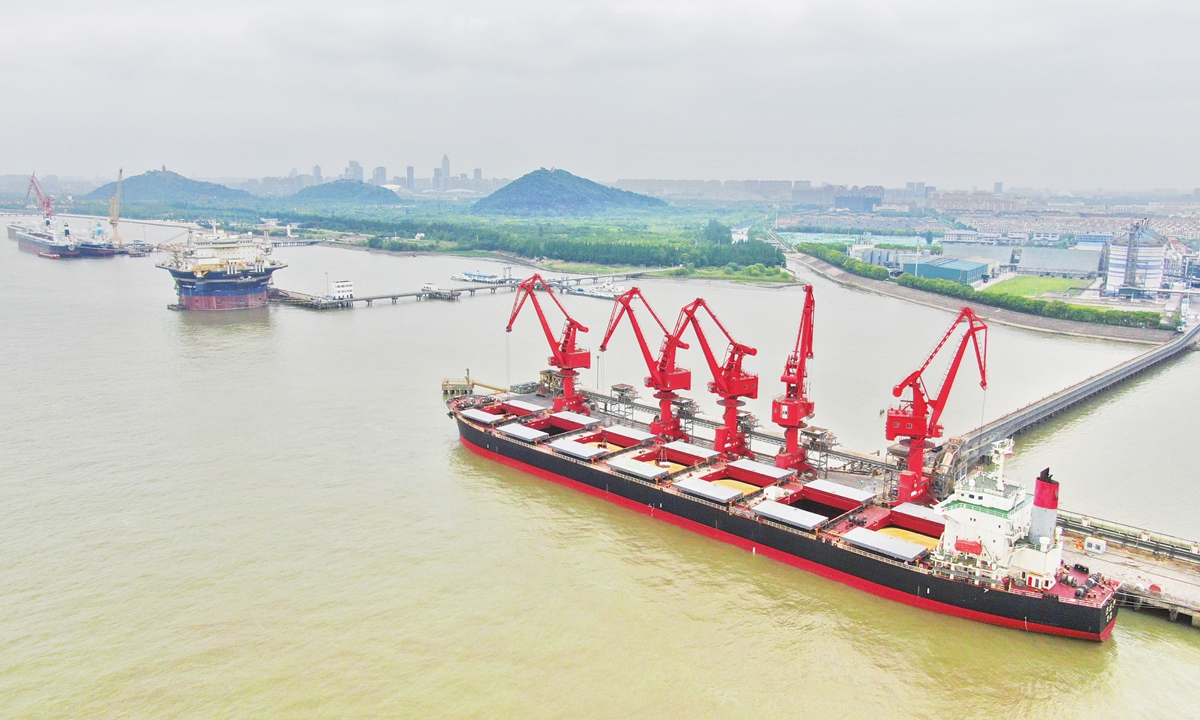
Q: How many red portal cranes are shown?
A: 5